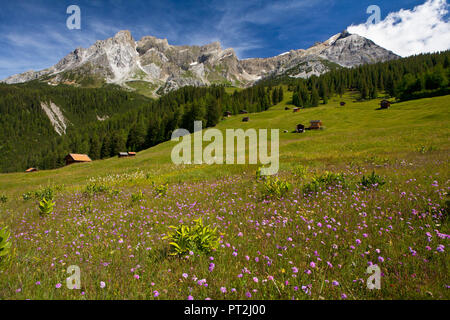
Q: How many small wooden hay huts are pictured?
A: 13